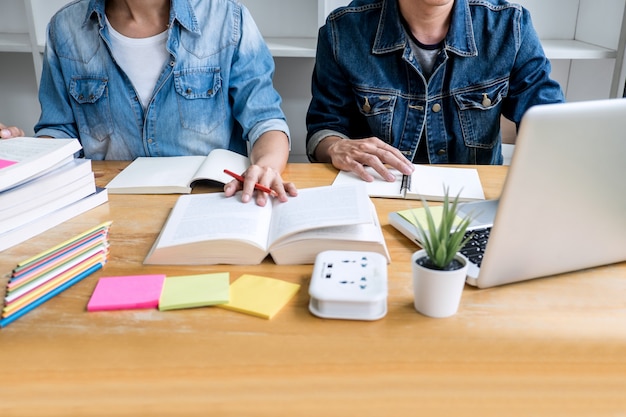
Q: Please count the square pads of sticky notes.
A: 3